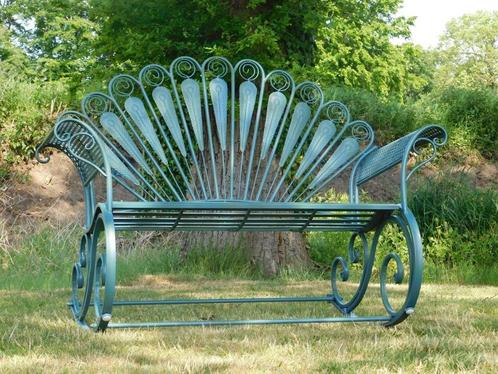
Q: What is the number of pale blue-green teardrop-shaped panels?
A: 11